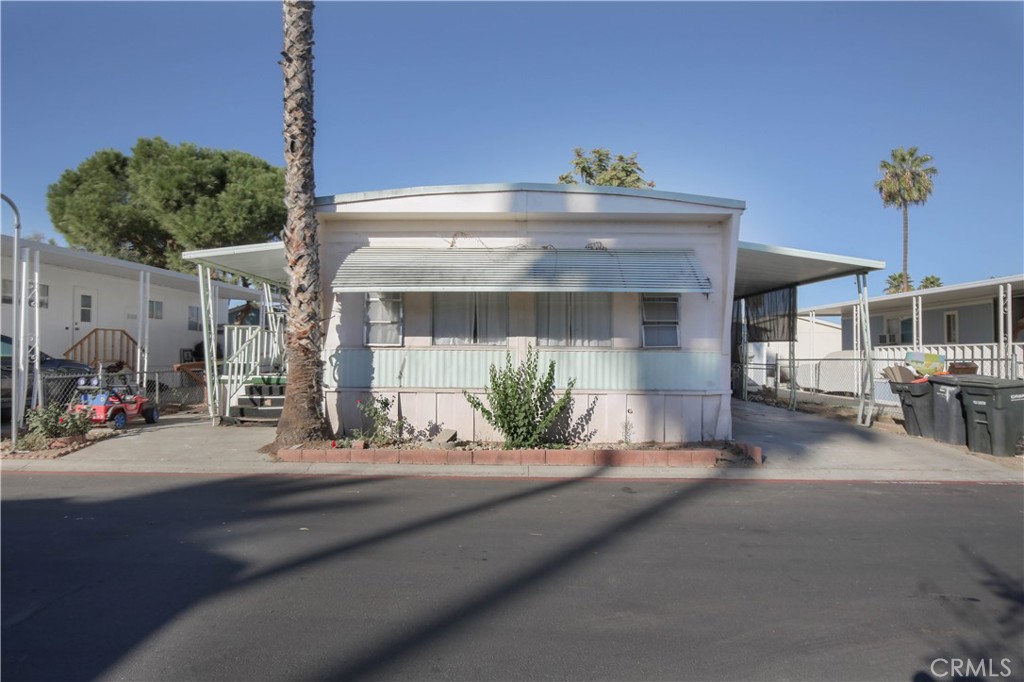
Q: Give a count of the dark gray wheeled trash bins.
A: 3